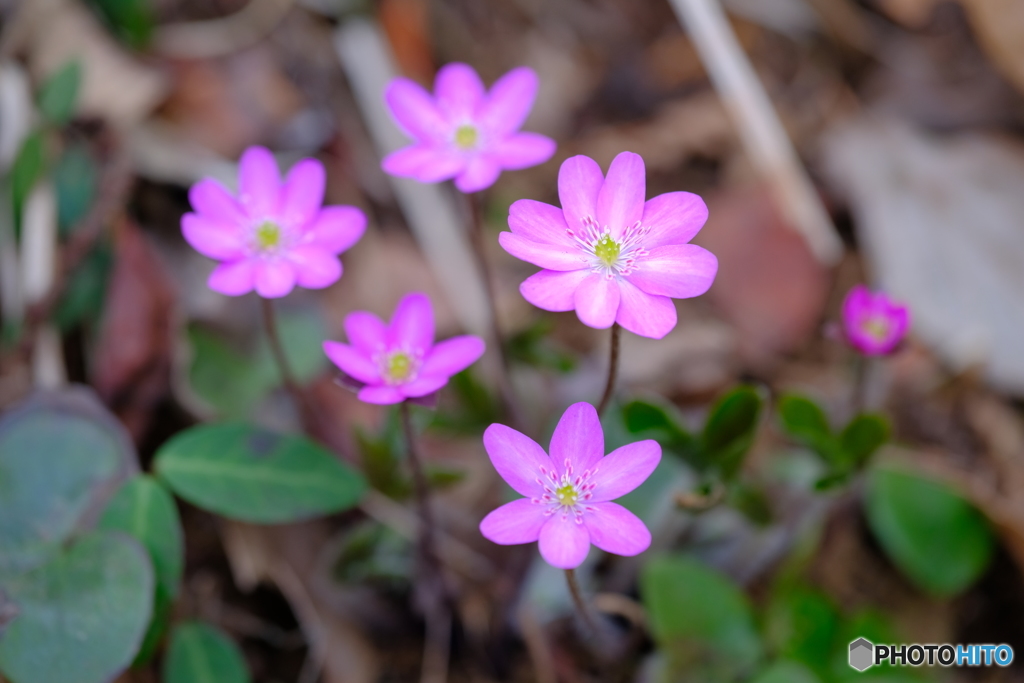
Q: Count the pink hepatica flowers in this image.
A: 6